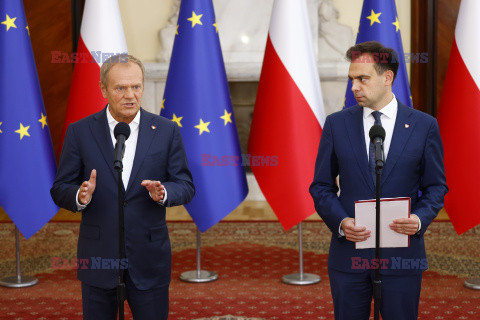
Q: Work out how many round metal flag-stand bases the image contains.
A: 4